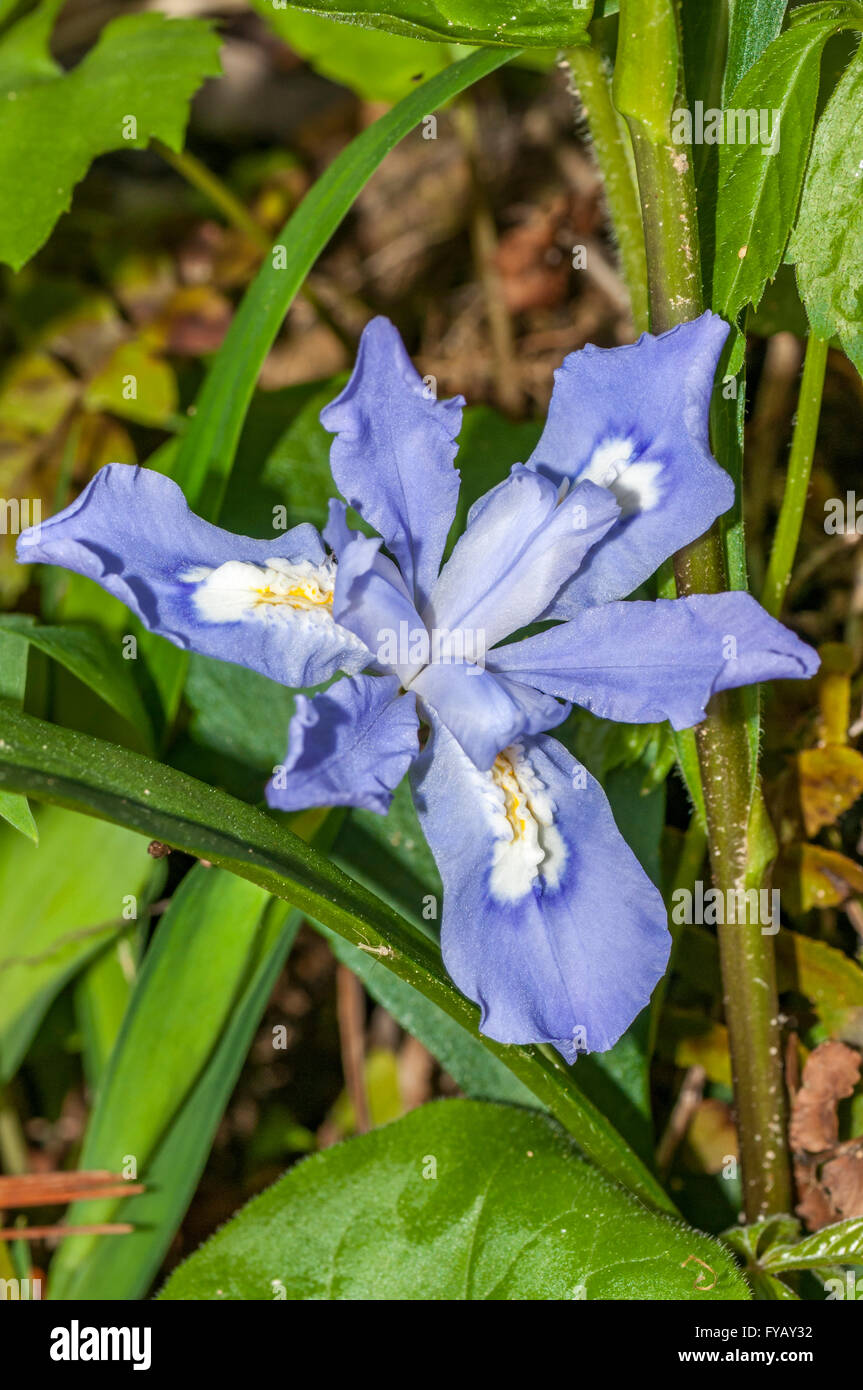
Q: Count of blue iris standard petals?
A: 3